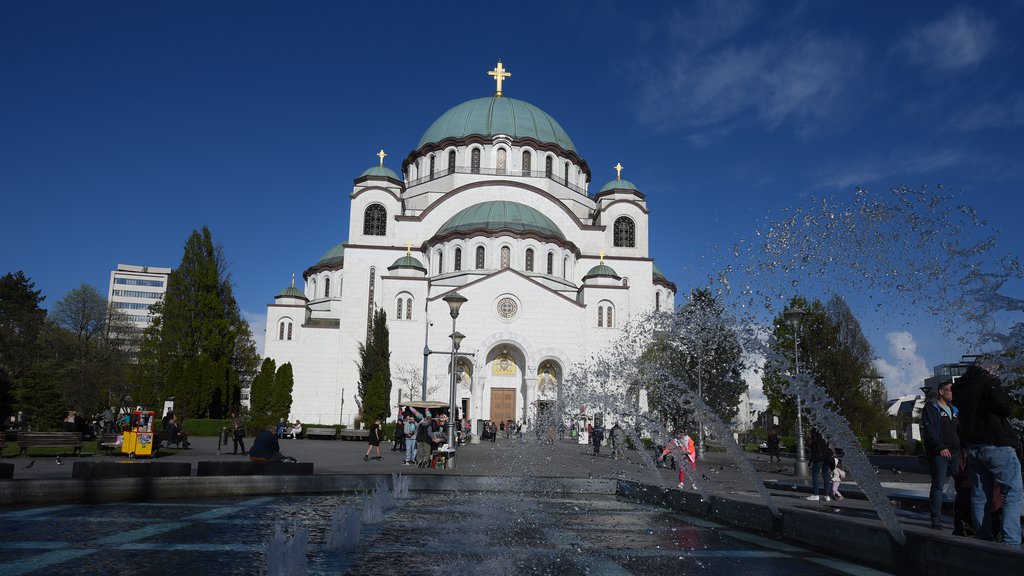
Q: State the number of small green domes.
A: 5